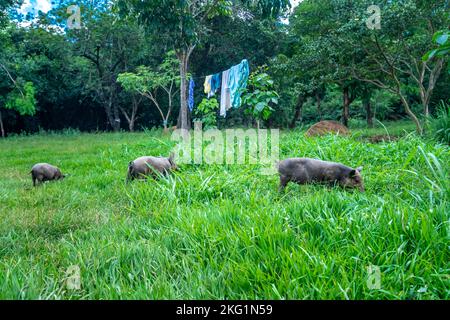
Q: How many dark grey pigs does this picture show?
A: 3